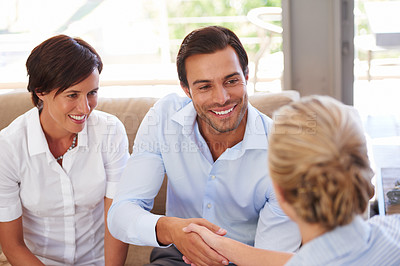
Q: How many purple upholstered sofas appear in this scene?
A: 0